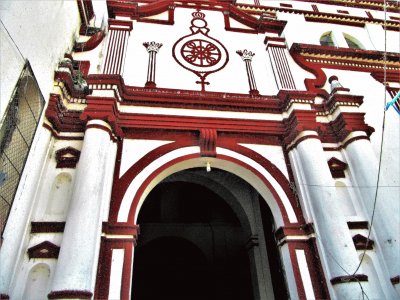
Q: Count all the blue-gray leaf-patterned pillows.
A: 0